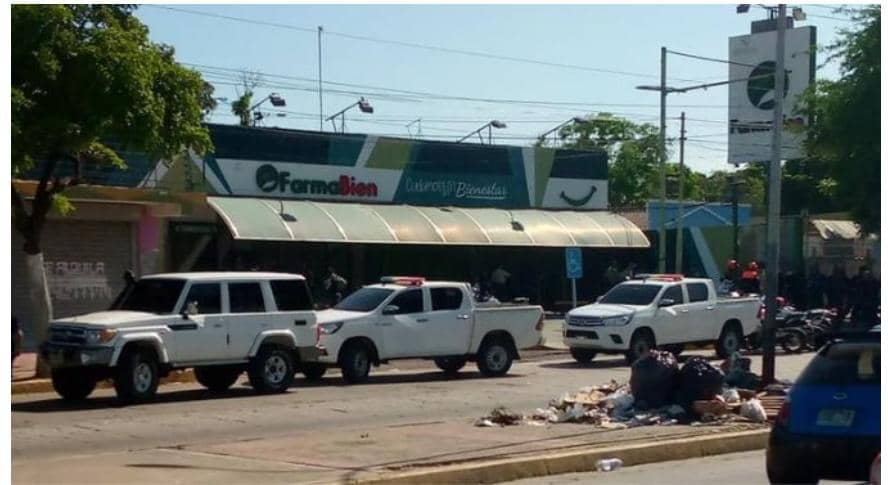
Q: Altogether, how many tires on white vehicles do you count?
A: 12